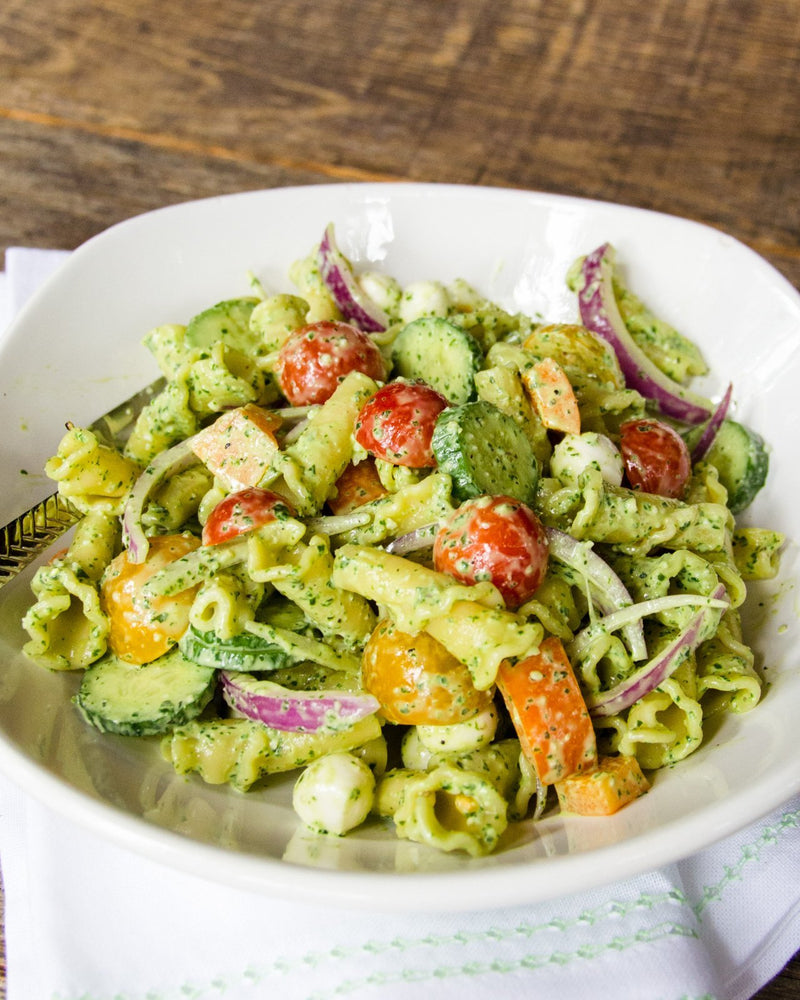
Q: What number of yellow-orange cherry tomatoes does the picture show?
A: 3